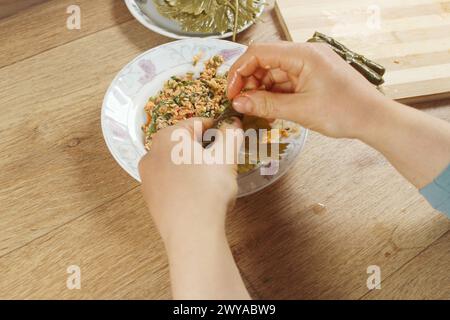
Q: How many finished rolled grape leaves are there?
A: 2